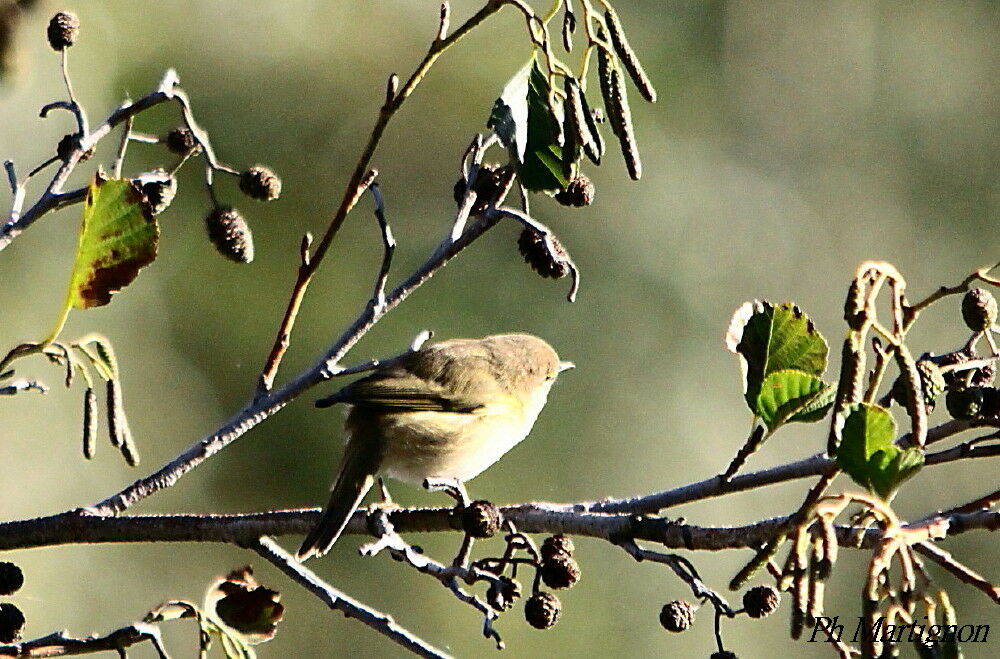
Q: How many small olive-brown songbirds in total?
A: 1